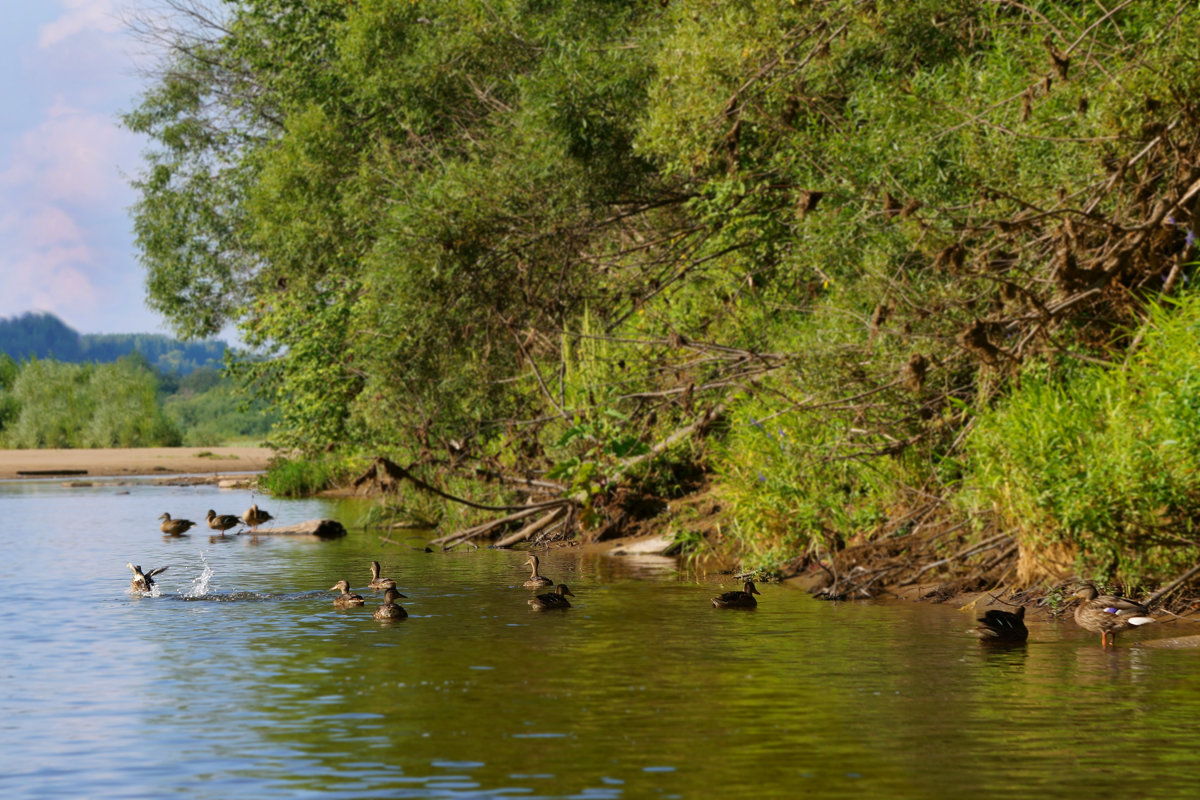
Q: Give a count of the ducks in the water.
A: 12